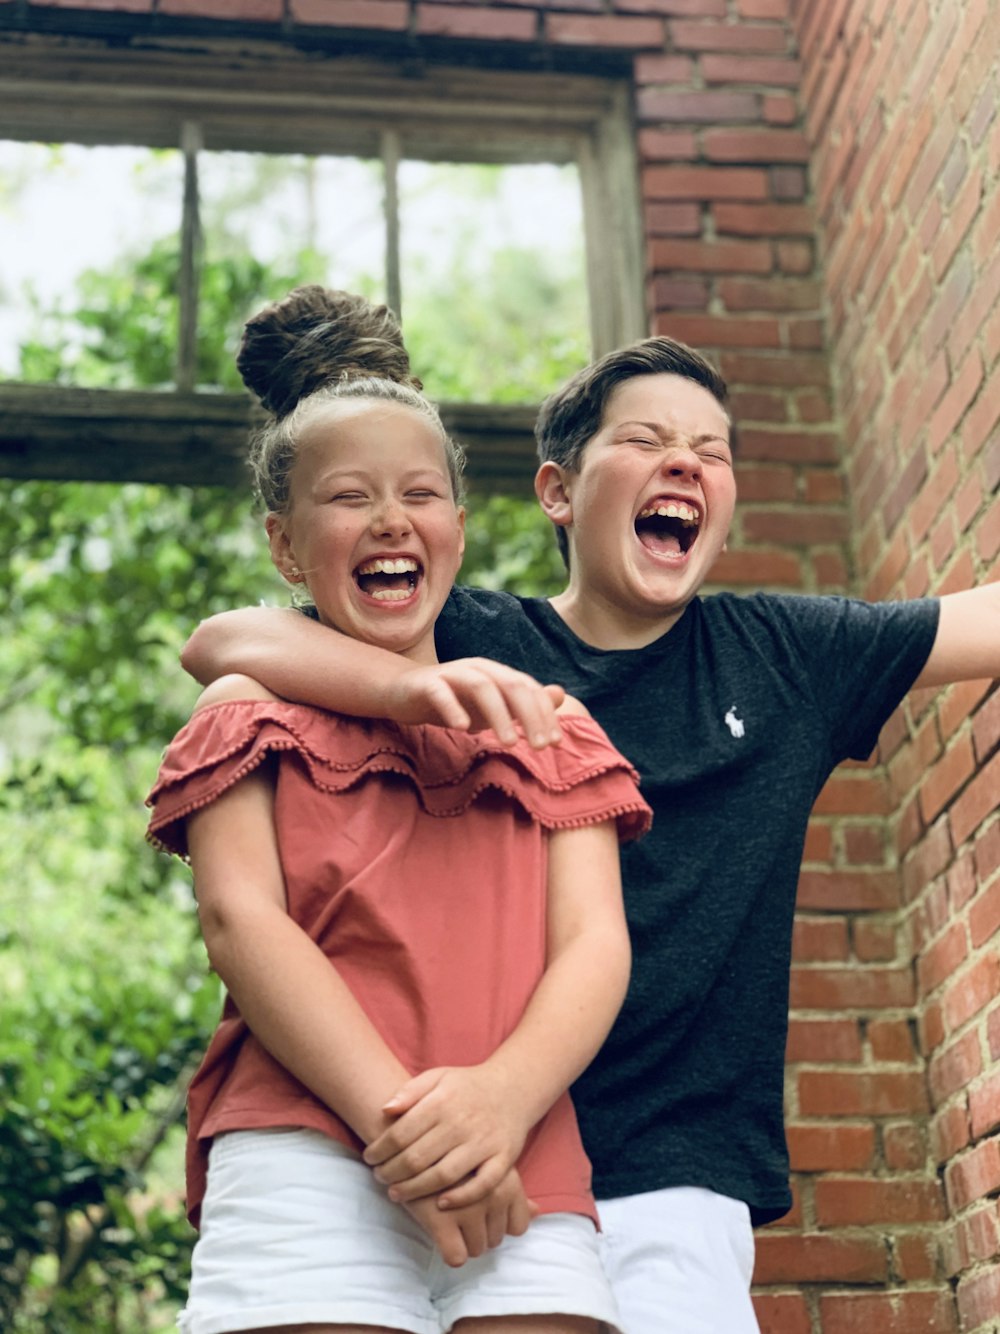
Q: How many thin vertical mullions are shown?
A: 2